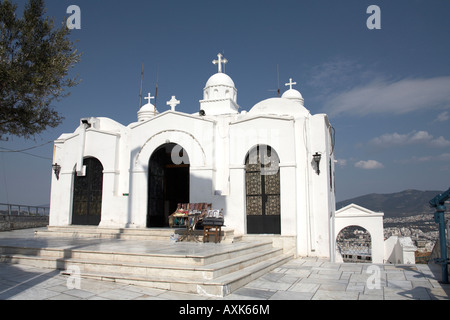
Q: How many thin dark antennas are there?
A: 3